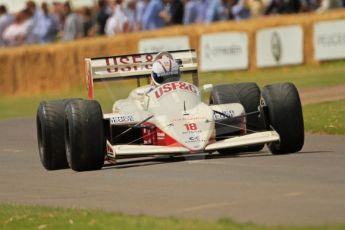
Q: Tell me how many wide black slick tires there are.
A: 4